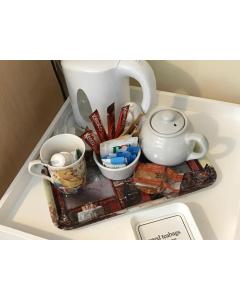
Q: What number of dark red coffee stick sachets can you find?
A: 4